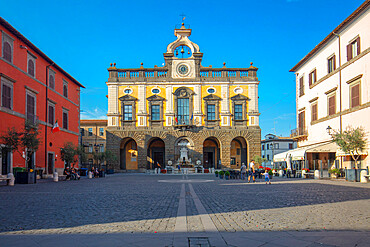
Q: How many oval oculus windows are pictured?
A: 4